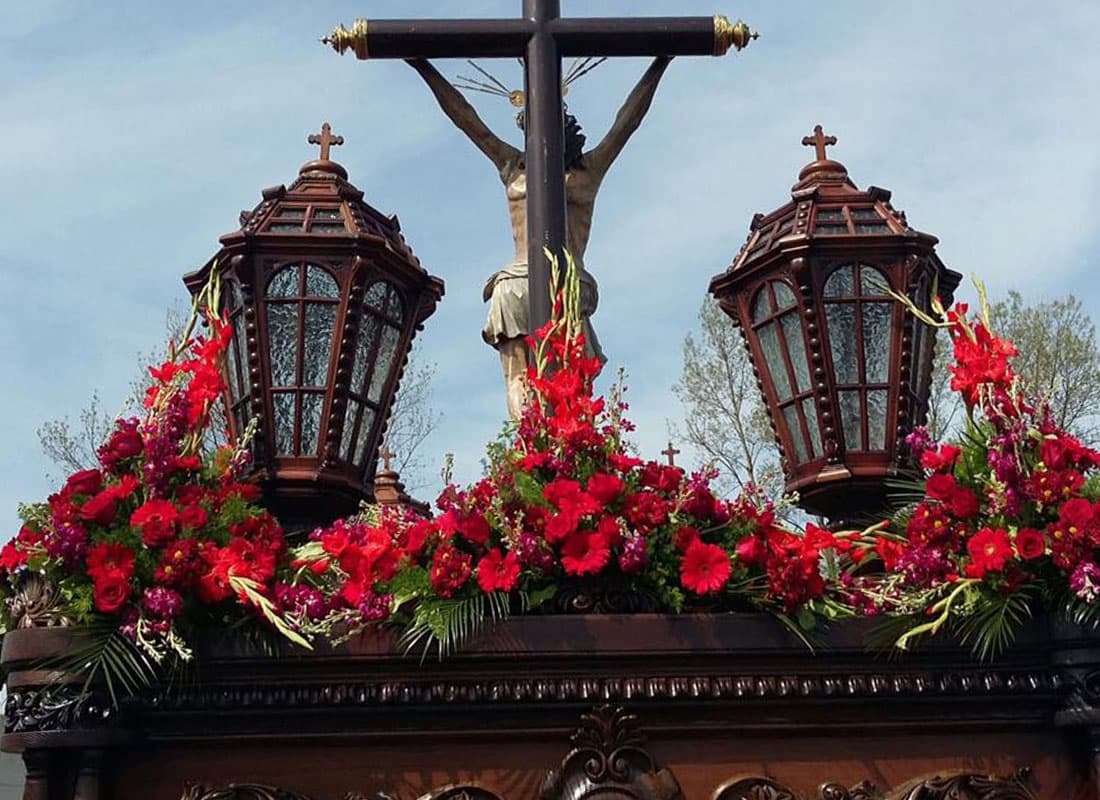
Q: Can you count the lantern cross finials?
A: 4